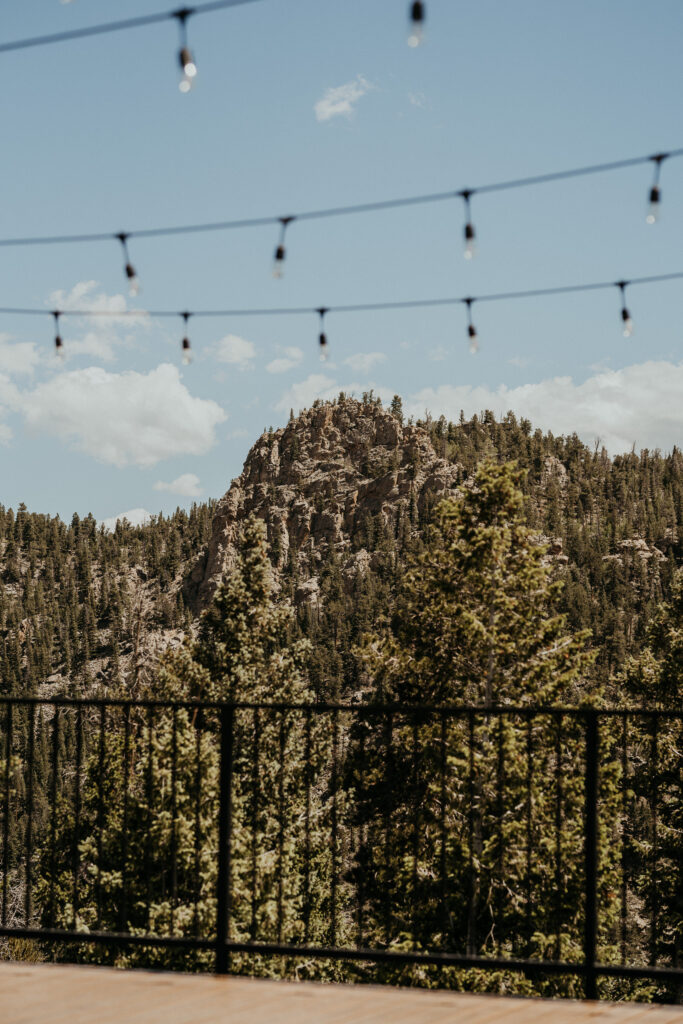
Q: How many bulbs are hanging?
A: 11